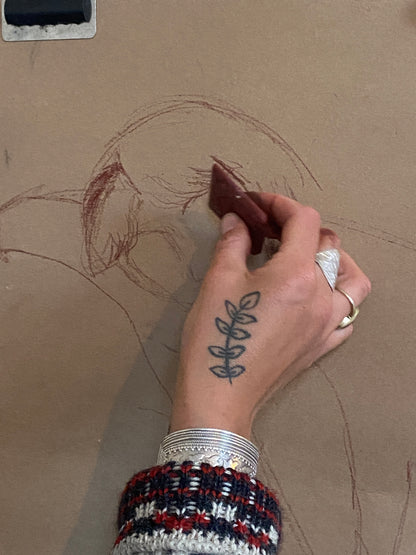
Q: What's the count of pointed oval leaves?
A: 9